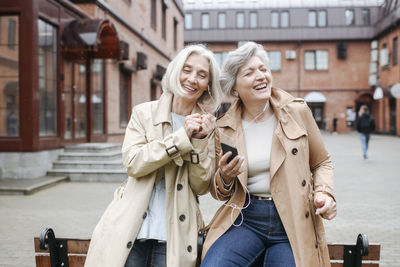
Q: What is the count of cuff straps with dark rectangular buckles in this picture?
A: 2